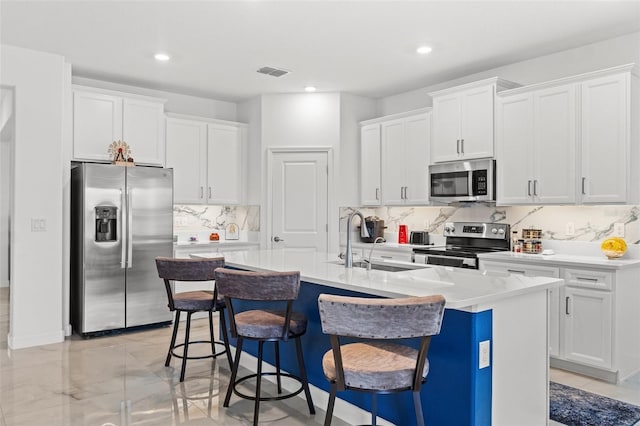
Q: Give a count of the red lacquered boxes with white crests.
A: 0